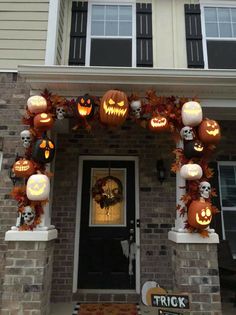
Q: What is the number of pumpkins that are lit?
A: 13